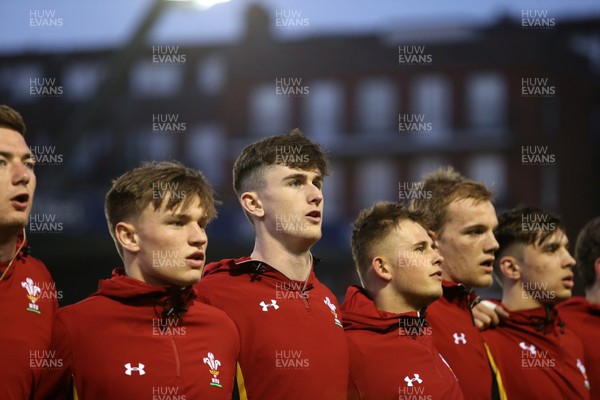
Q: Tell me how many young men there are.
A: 7